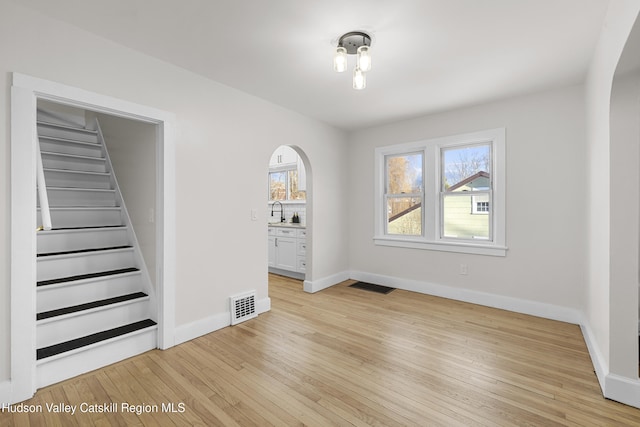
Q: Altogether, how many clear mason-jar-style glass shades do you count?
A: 3